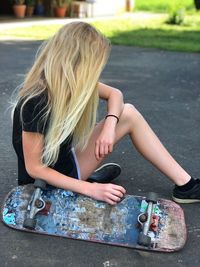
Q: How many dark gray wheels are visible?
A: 4